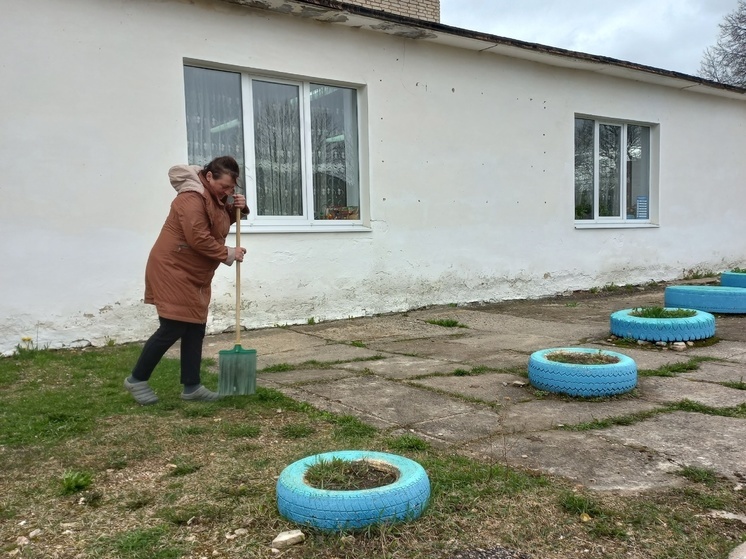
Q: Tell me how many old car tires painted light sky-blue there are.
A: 5